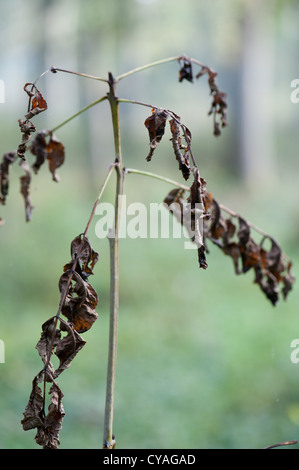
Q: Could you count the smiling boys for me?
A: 0